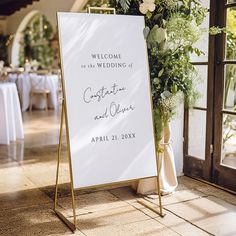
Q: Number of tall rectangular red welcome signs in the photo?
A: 0